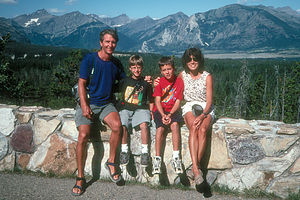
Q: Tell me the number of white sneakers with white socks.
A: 2